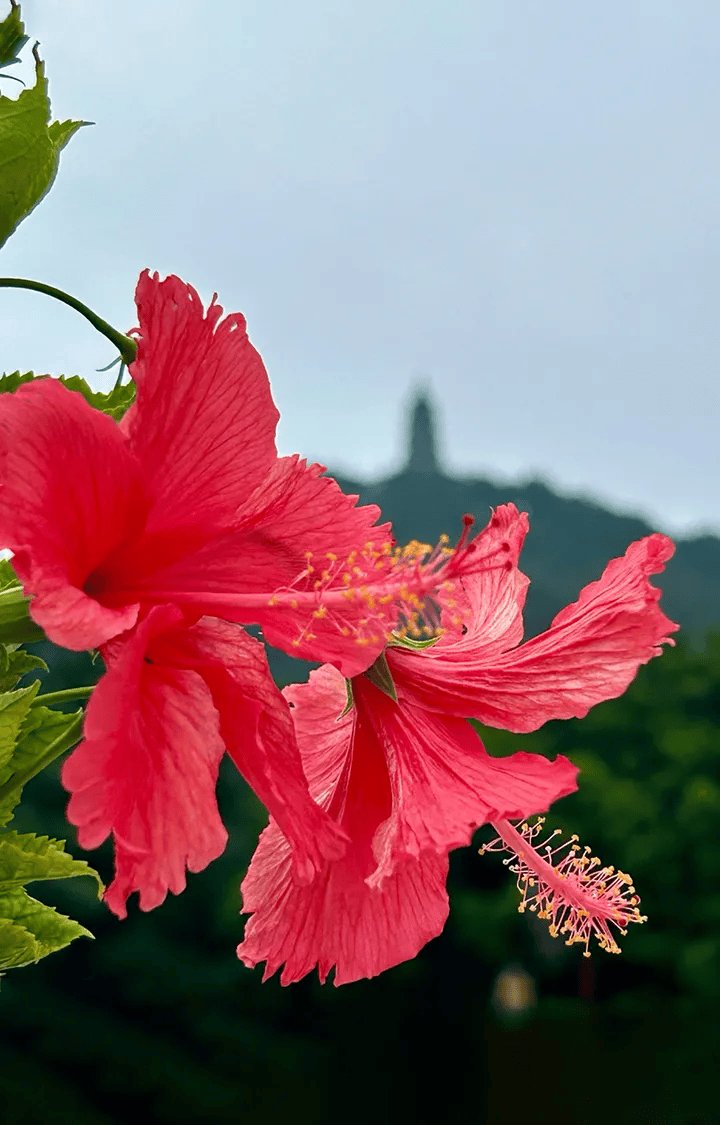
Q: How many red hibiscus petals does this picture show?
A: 10